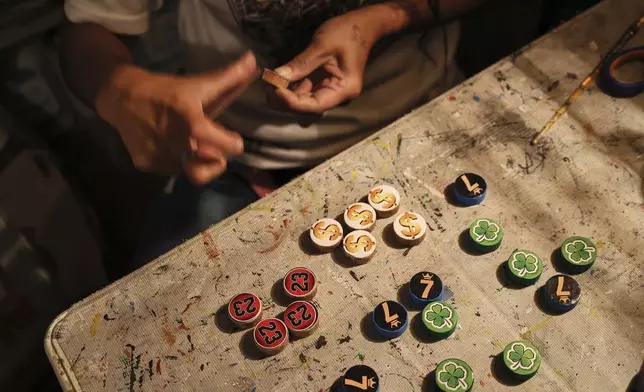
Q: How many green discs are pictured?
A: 6